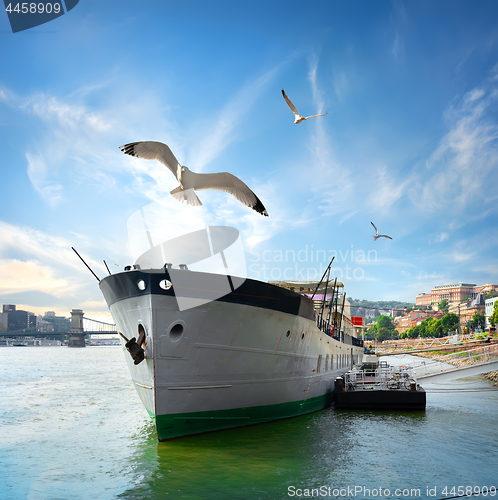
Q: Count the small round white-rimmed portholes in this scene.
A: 2